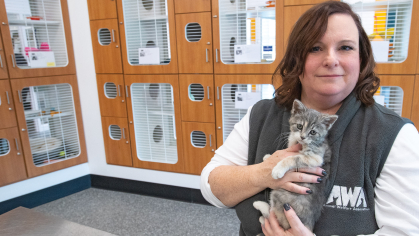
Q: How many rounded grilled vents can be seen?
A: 7